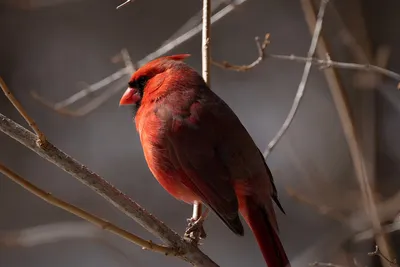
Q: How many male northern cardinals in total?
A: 1